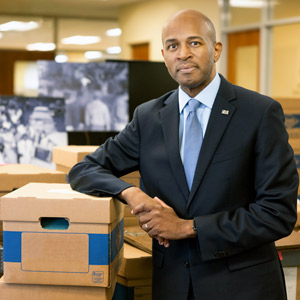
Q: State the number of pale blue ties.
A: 1